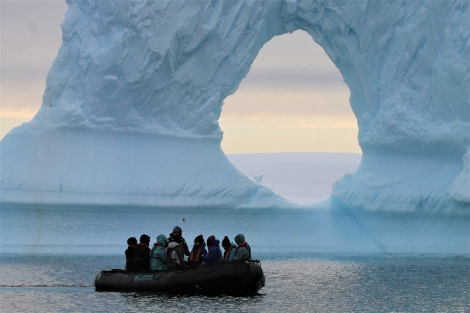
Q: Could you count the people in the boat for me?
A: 9